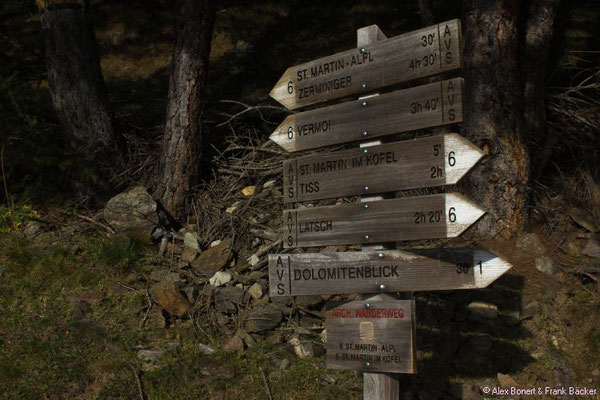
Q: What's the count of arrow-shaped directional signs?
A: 5